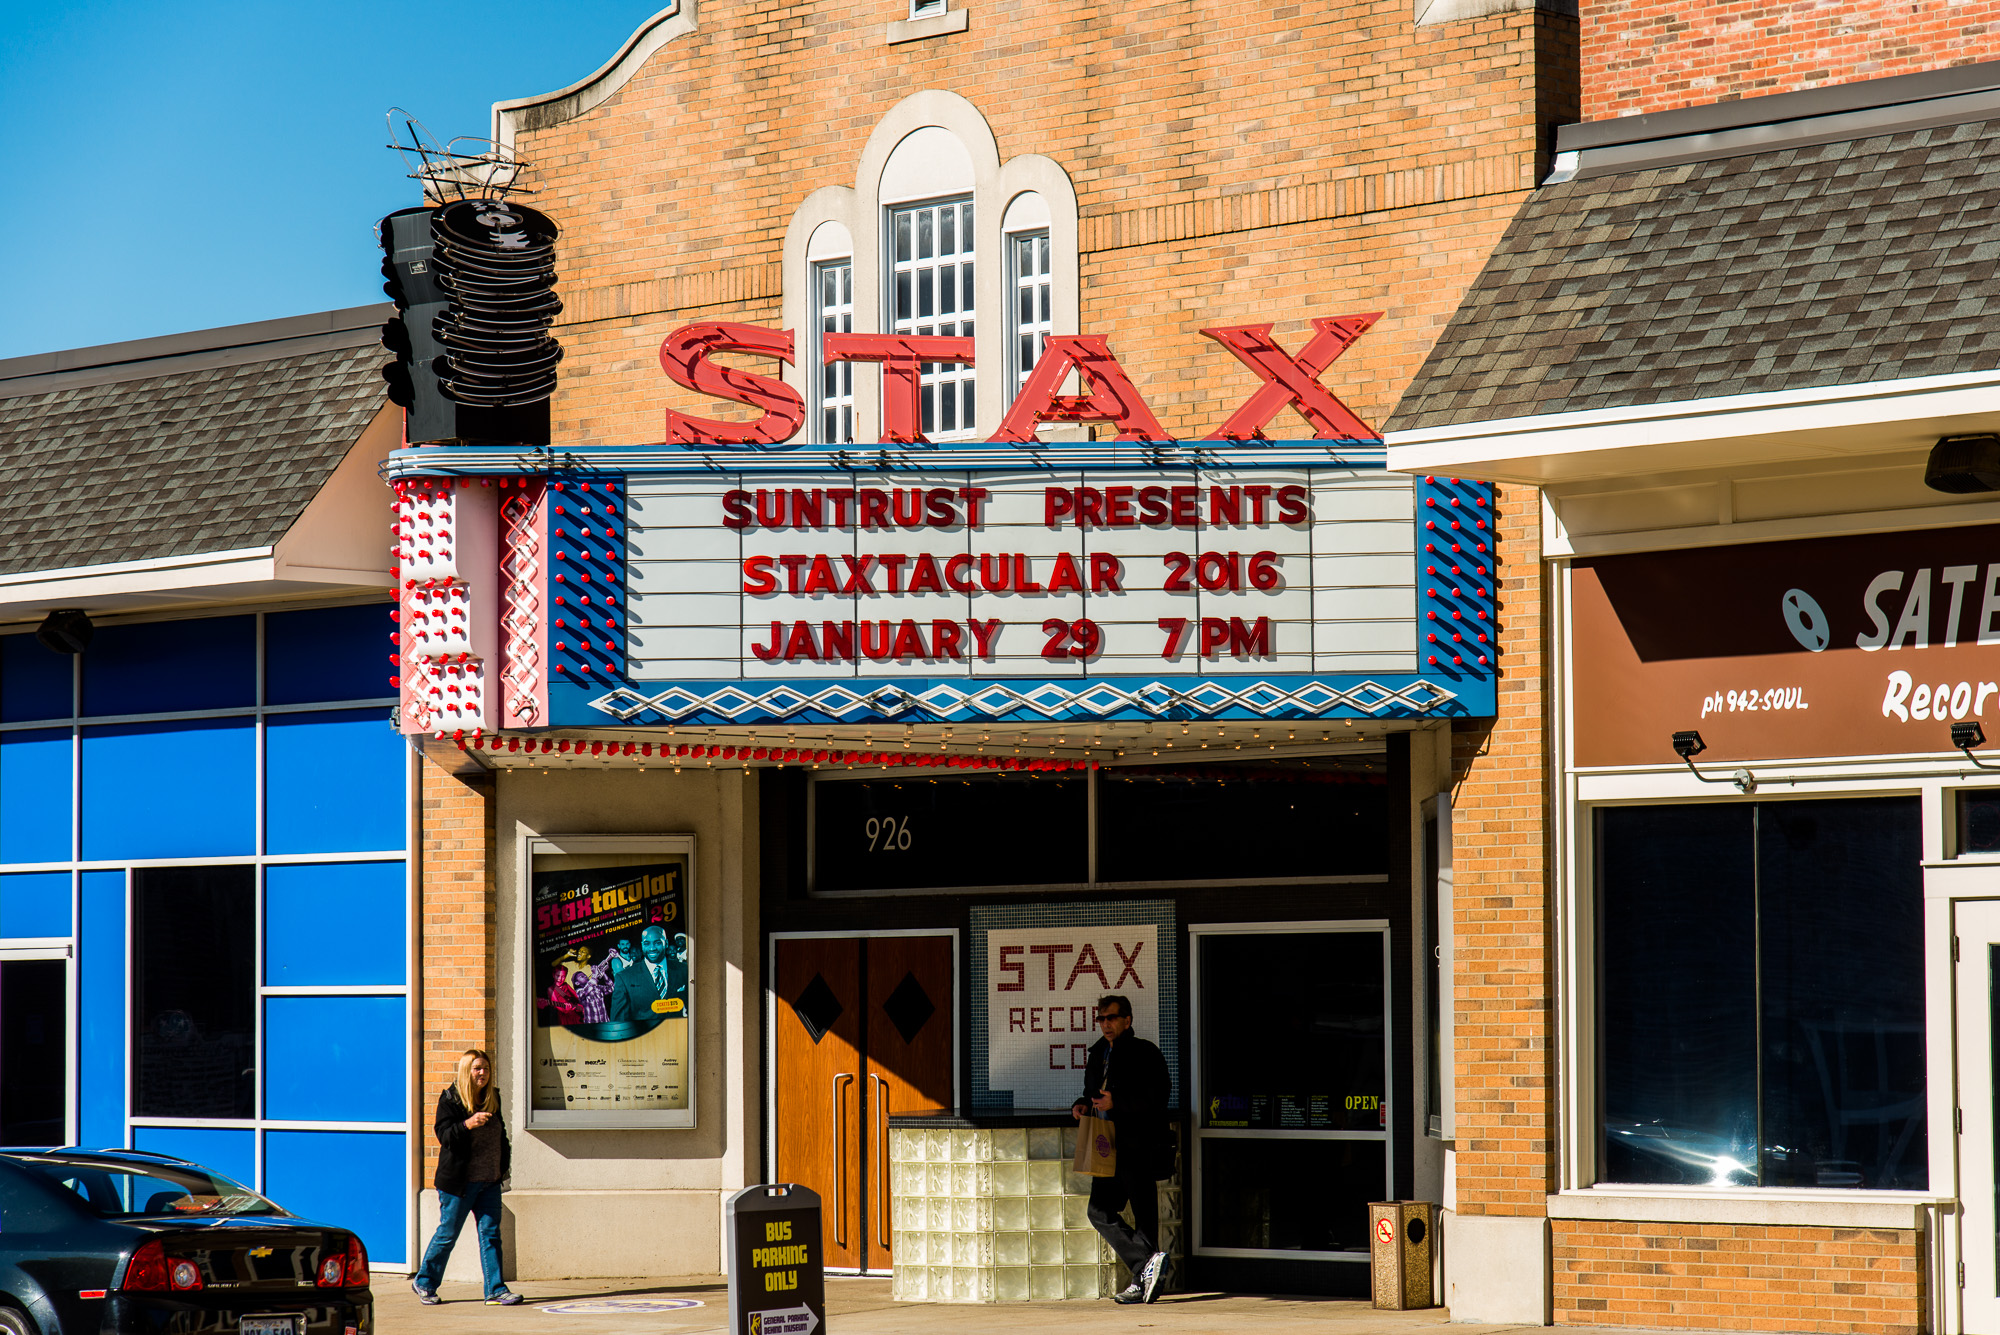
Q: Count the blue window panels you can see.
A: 12